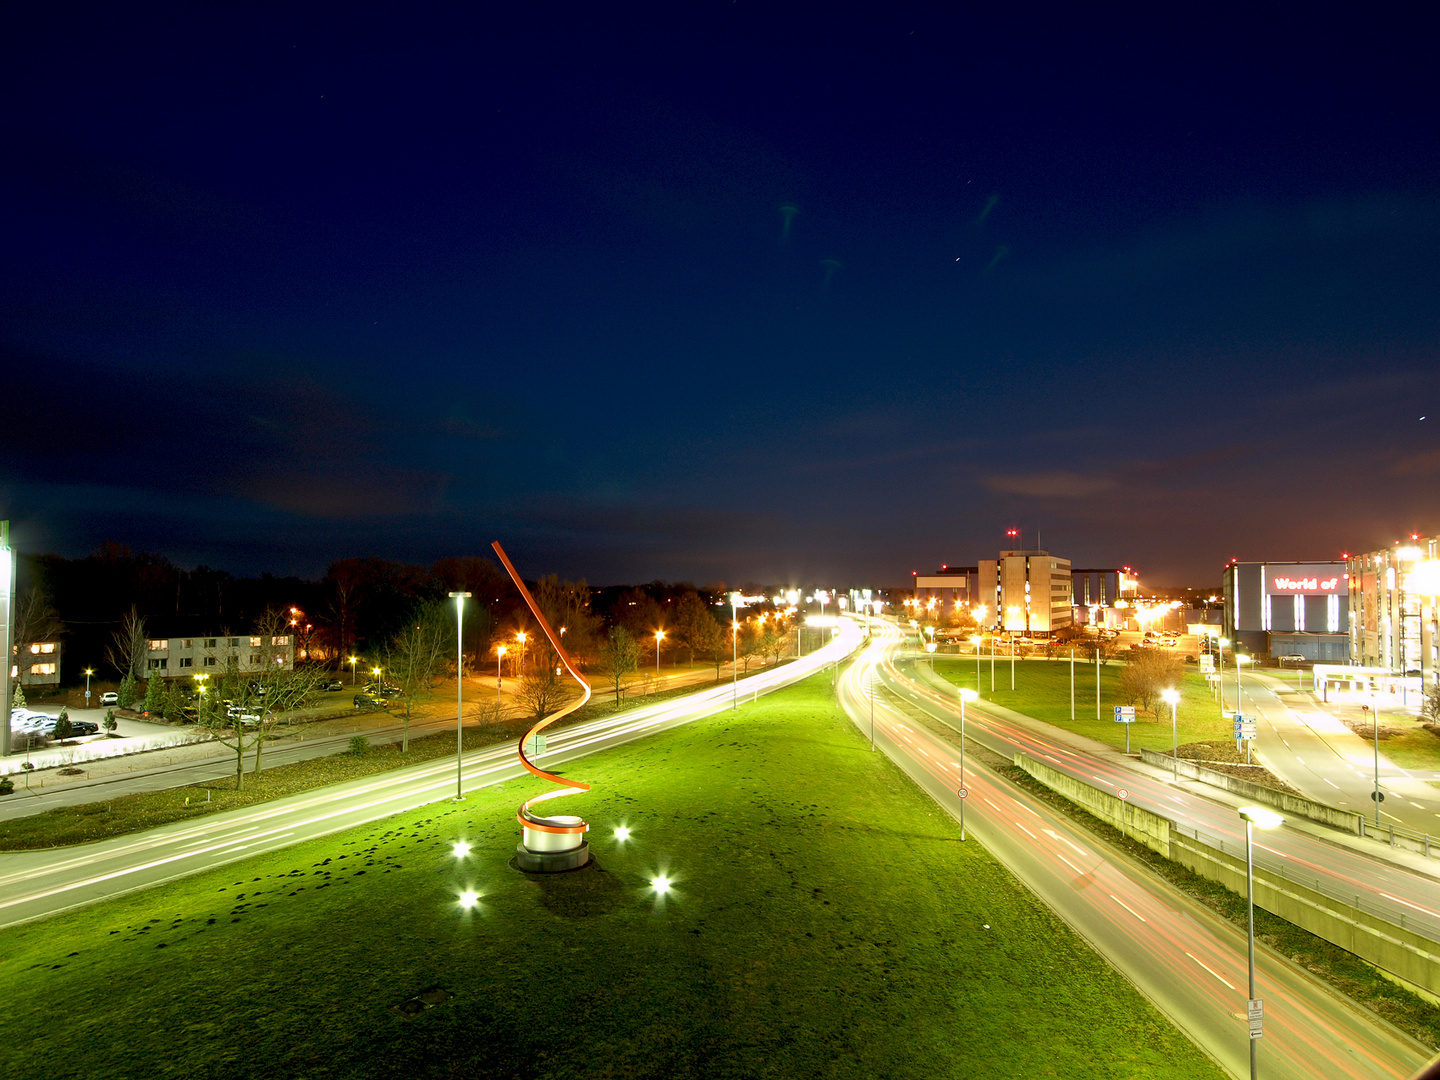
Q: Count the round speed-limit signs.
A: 2